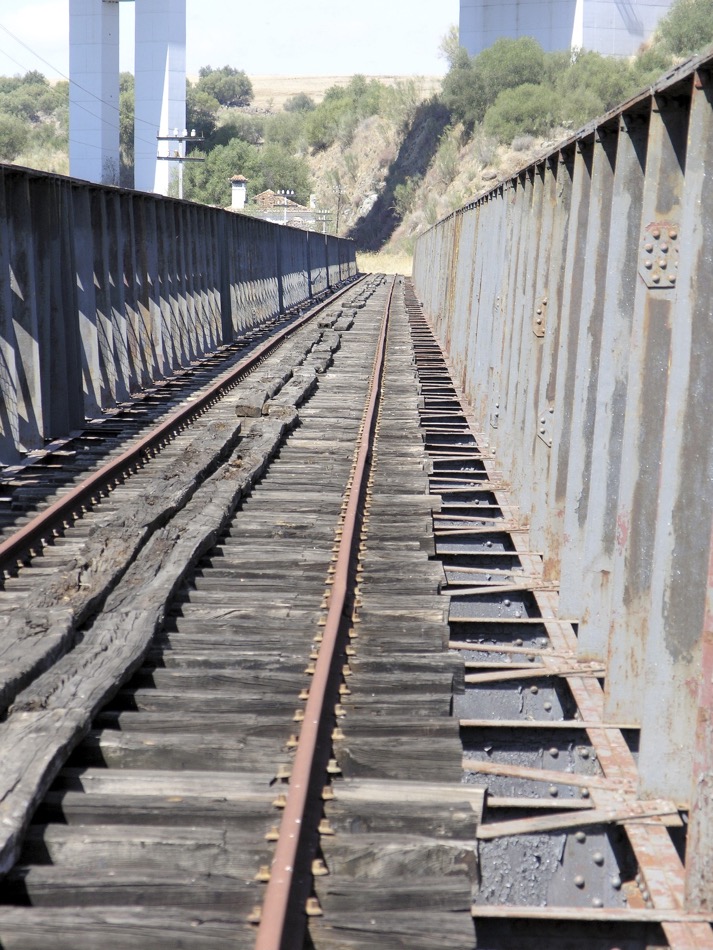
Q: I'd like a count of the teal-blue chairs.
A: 0